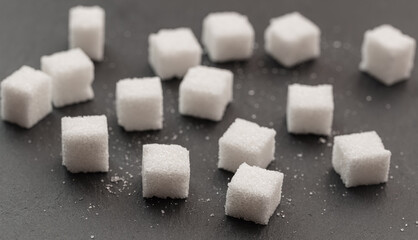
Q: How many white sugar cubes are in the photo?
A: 15